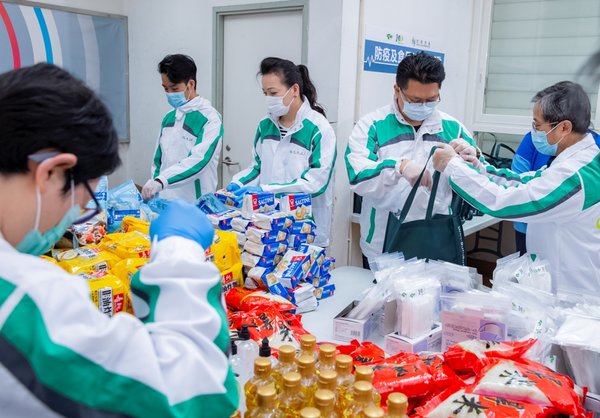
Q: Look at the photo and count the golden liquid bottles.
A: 15